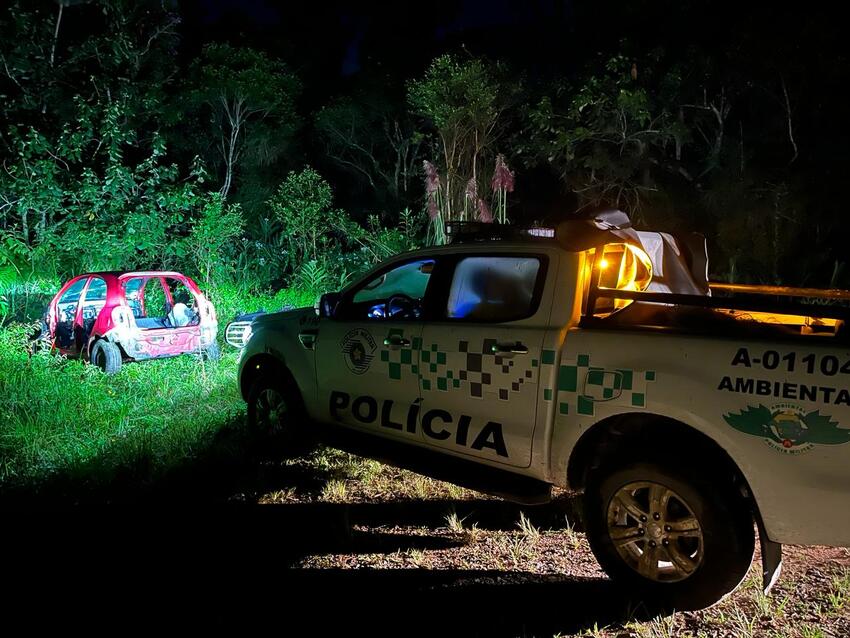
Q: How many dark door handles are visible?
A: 2